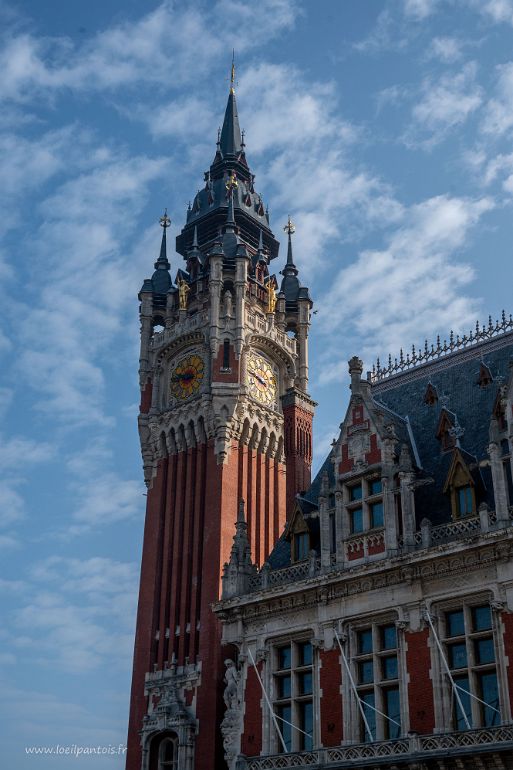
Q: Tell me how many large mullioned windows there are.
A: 3